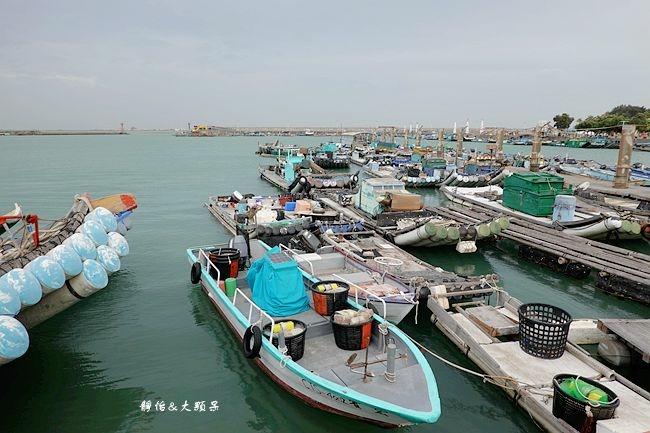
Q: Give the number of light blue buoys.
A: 11